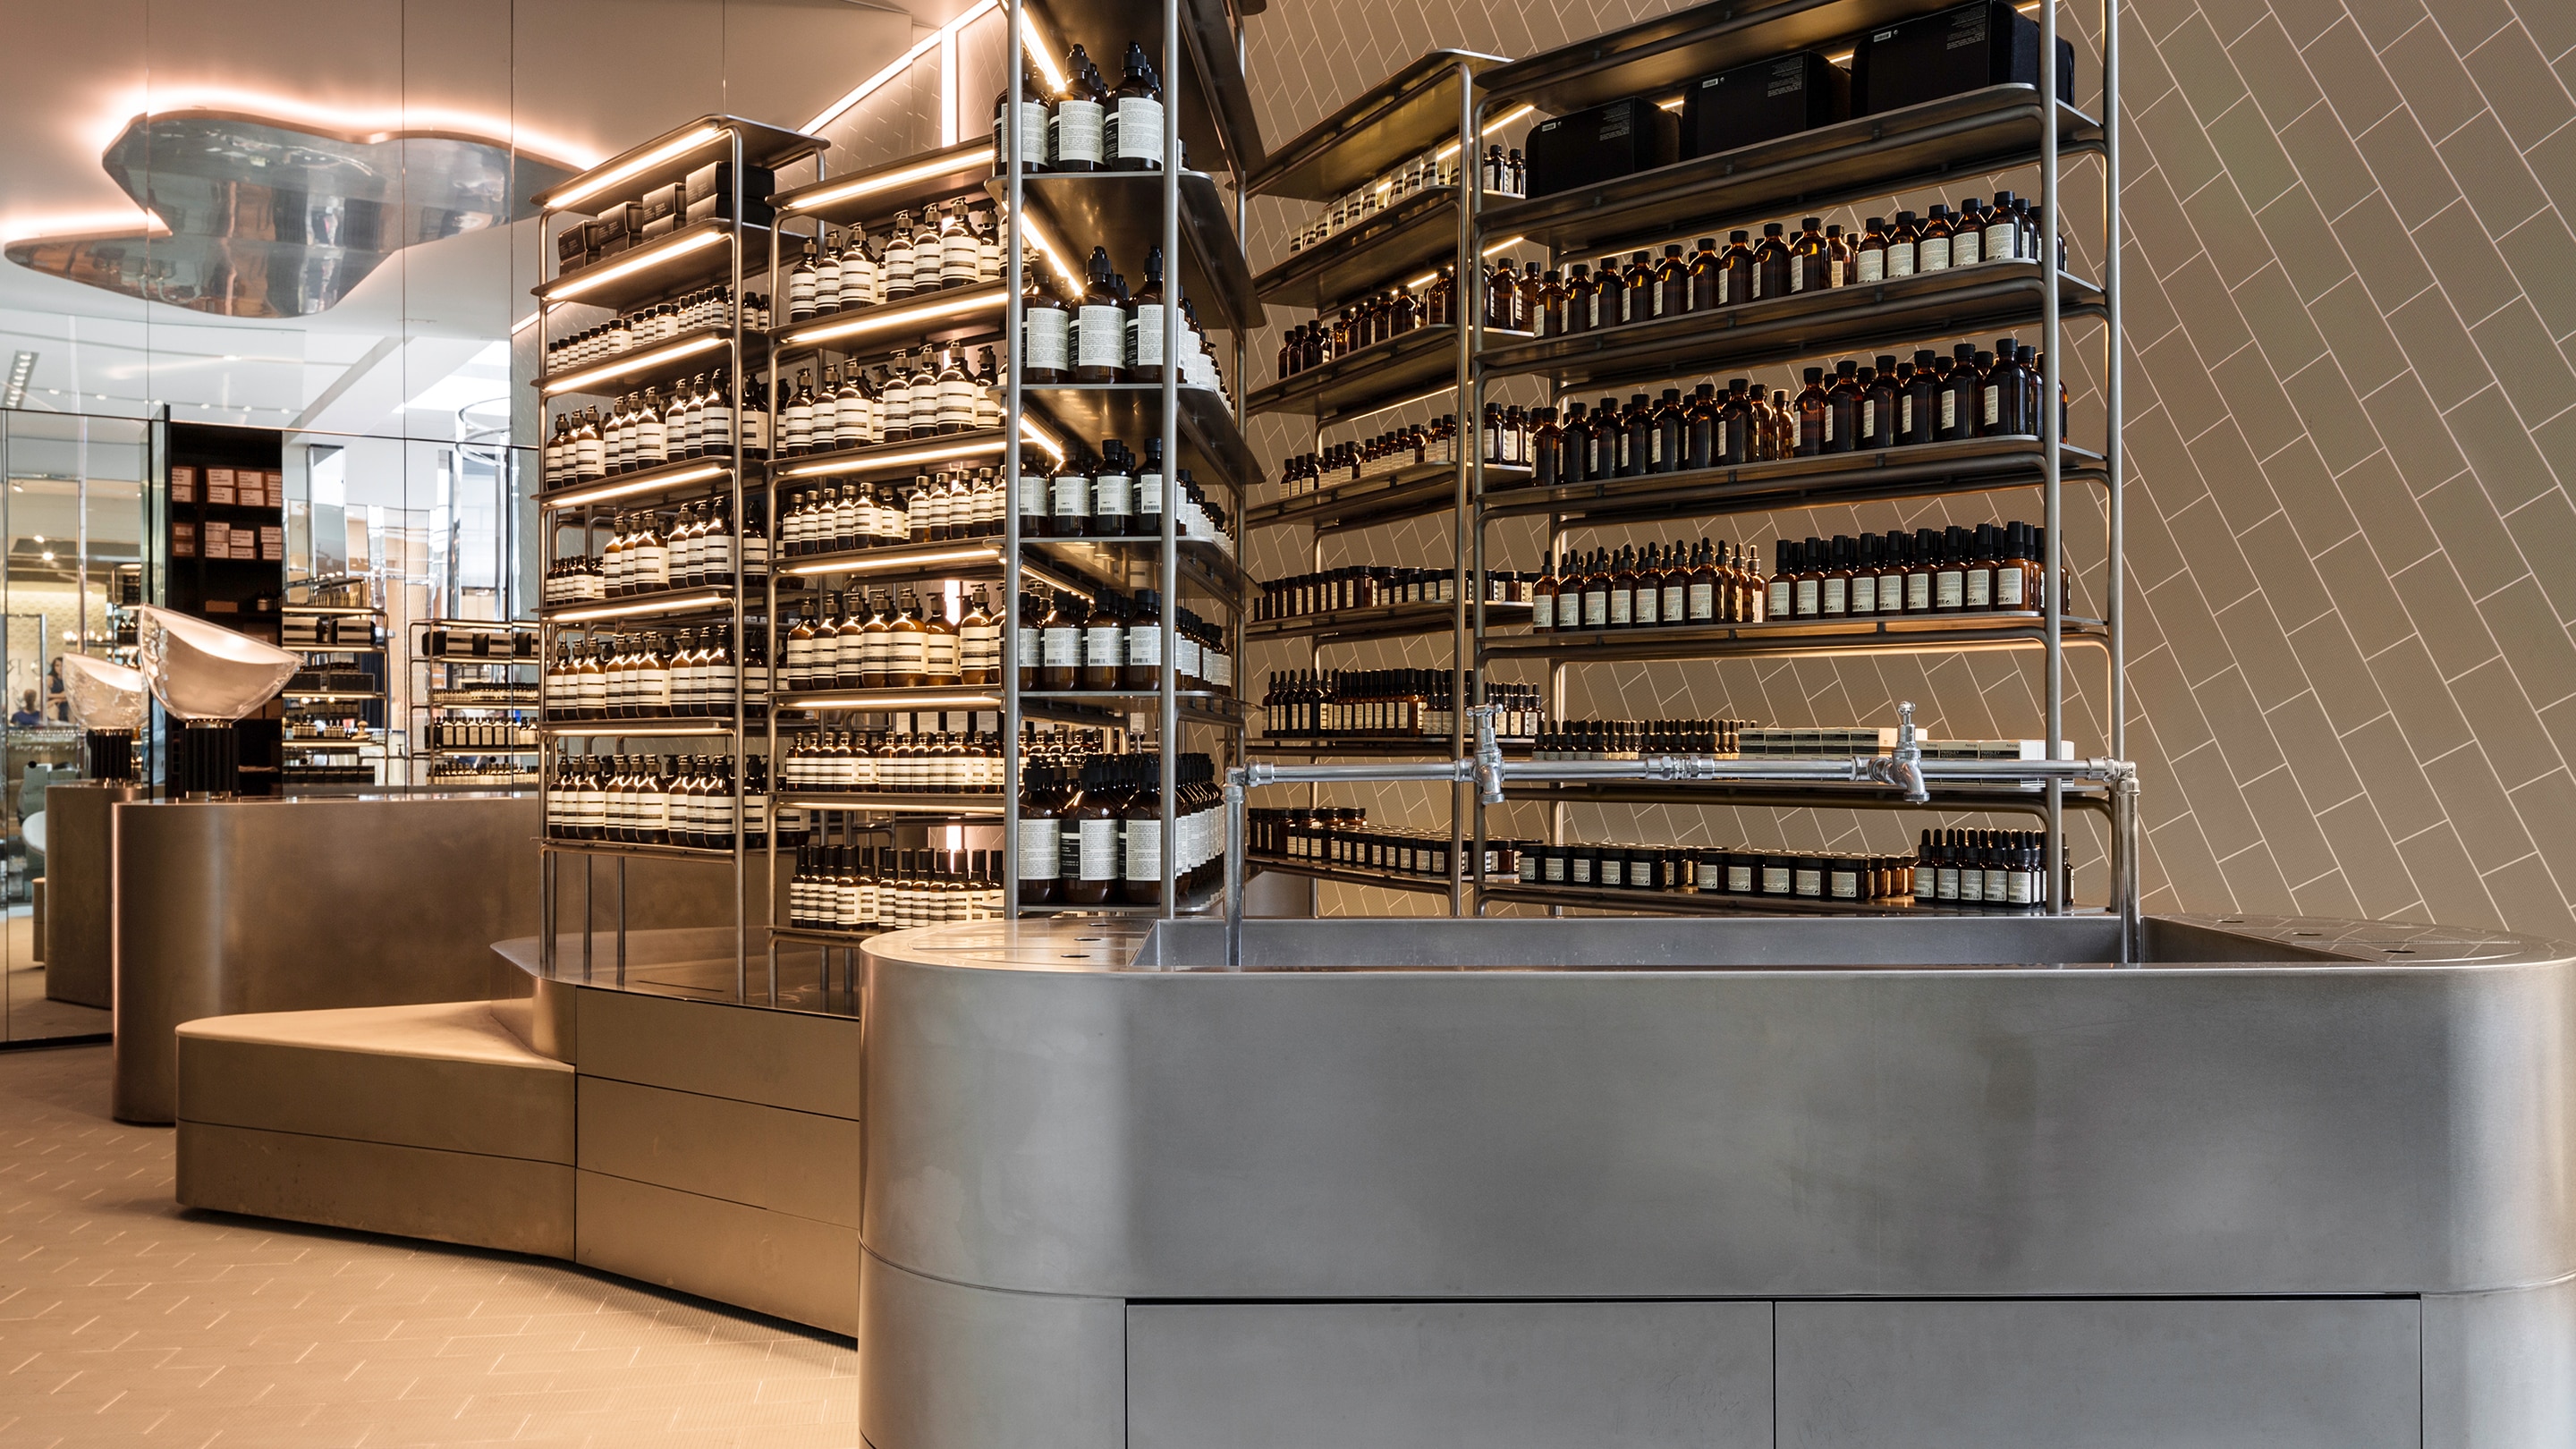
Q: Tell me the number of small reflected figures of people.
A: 2